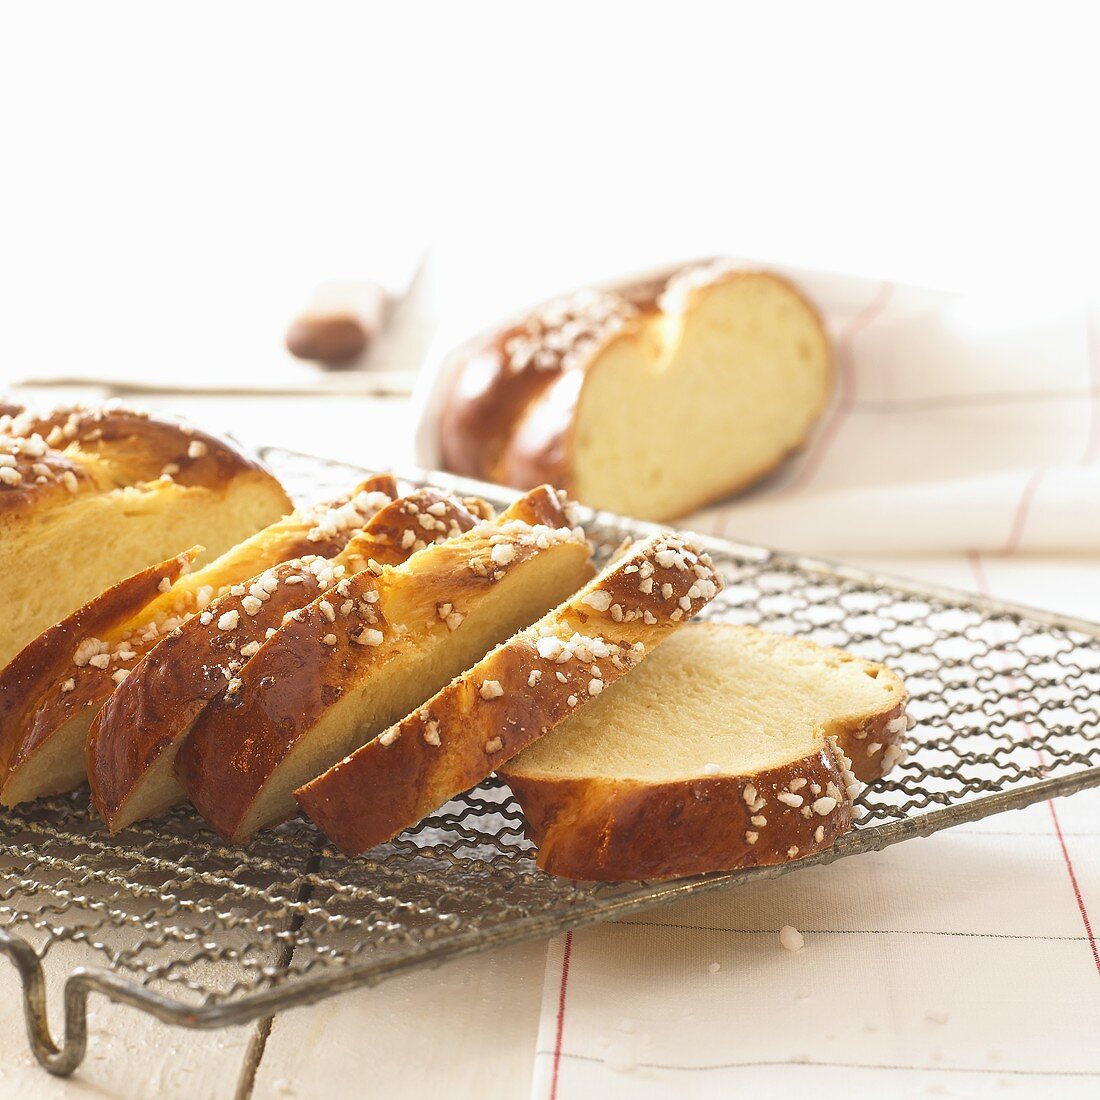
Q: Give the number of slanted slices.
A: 4